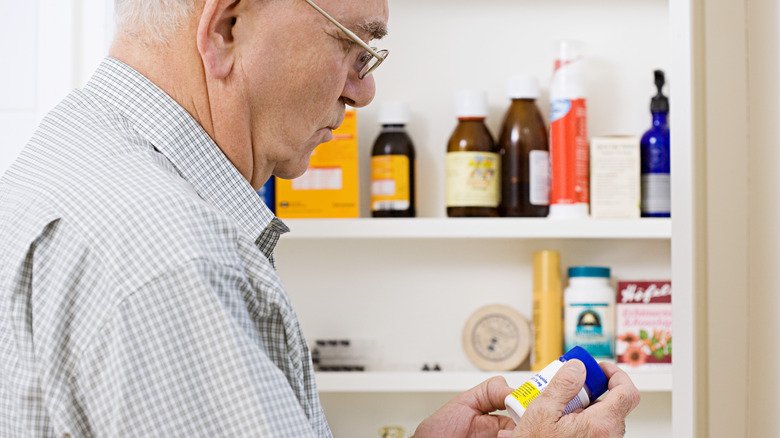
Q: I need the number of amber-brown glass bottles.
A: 3